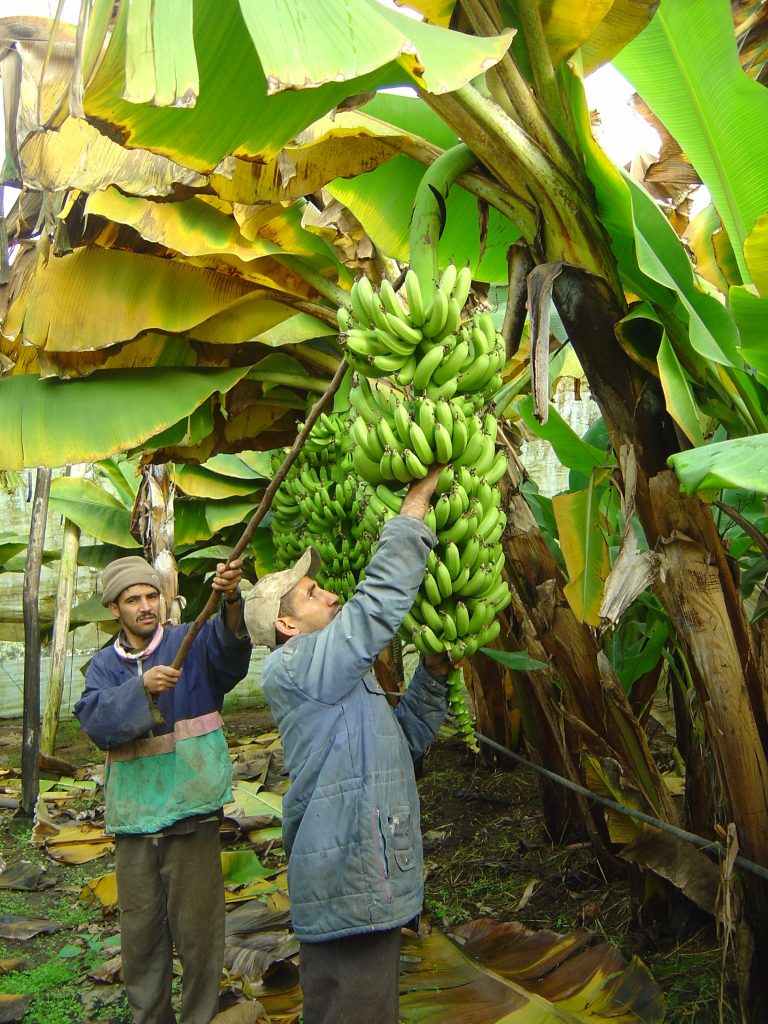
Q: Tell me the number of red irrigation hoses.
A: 0